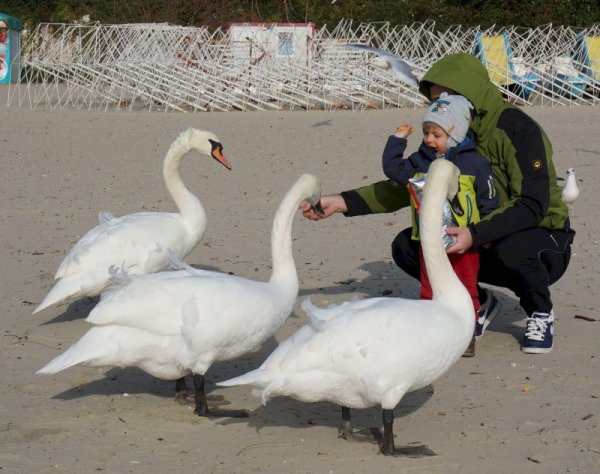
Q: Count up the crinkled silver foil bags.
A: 1